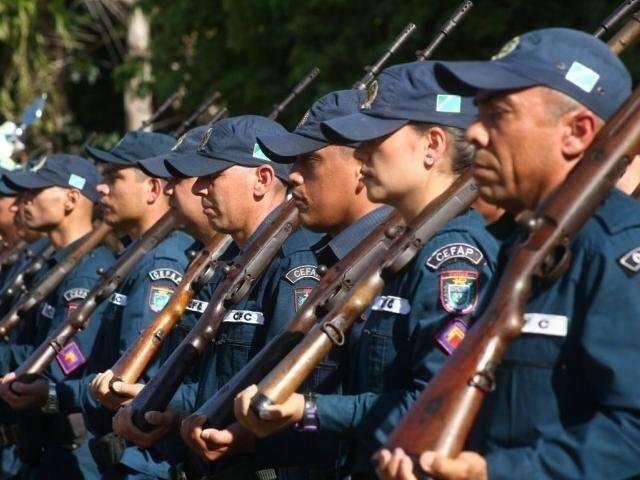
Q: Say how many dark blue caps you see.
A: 8